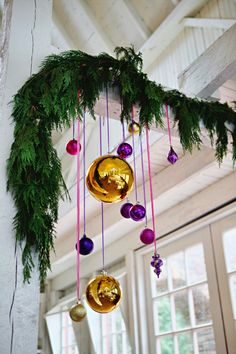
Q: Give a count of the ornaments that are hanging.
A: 12